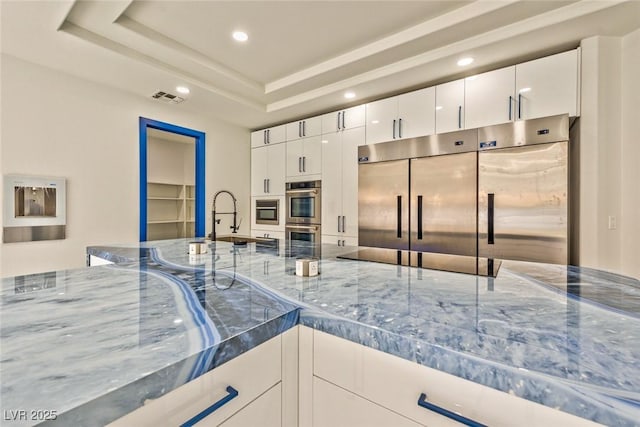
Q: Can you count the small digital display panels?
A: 2